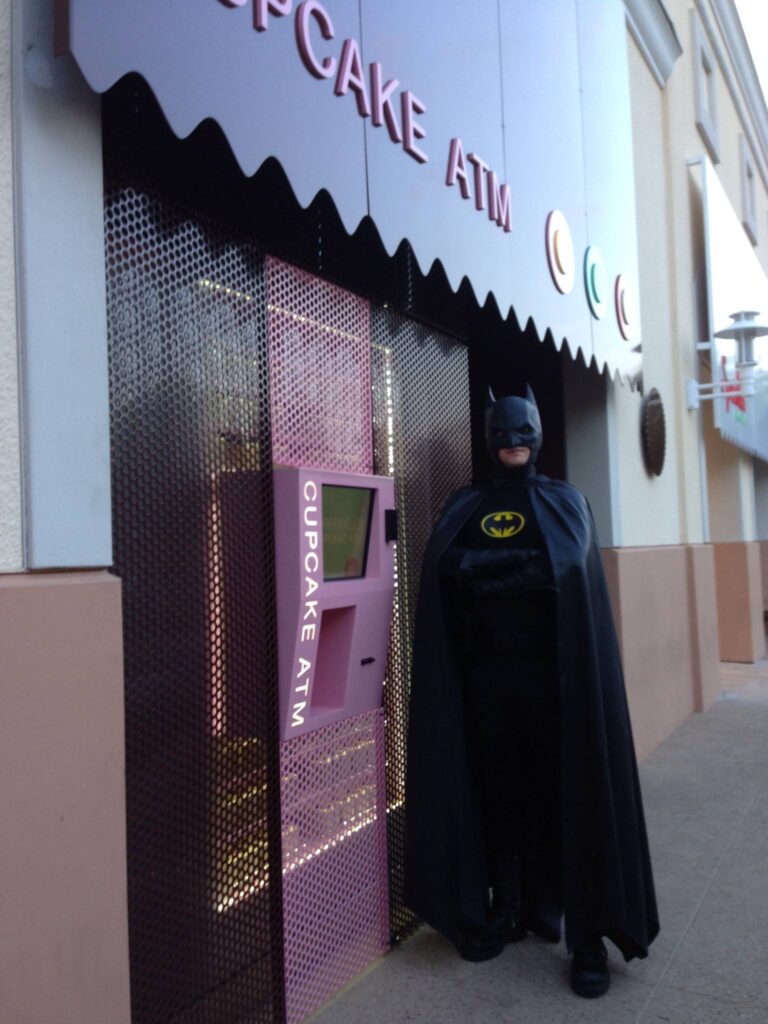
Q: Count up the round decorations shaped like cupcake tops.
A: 3